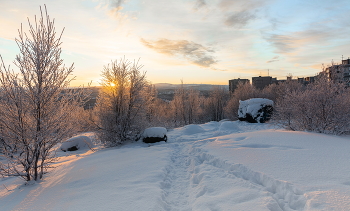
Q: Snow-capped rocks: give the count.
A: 3